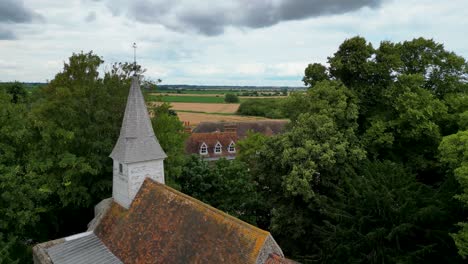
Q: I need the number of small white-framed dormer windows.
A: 3